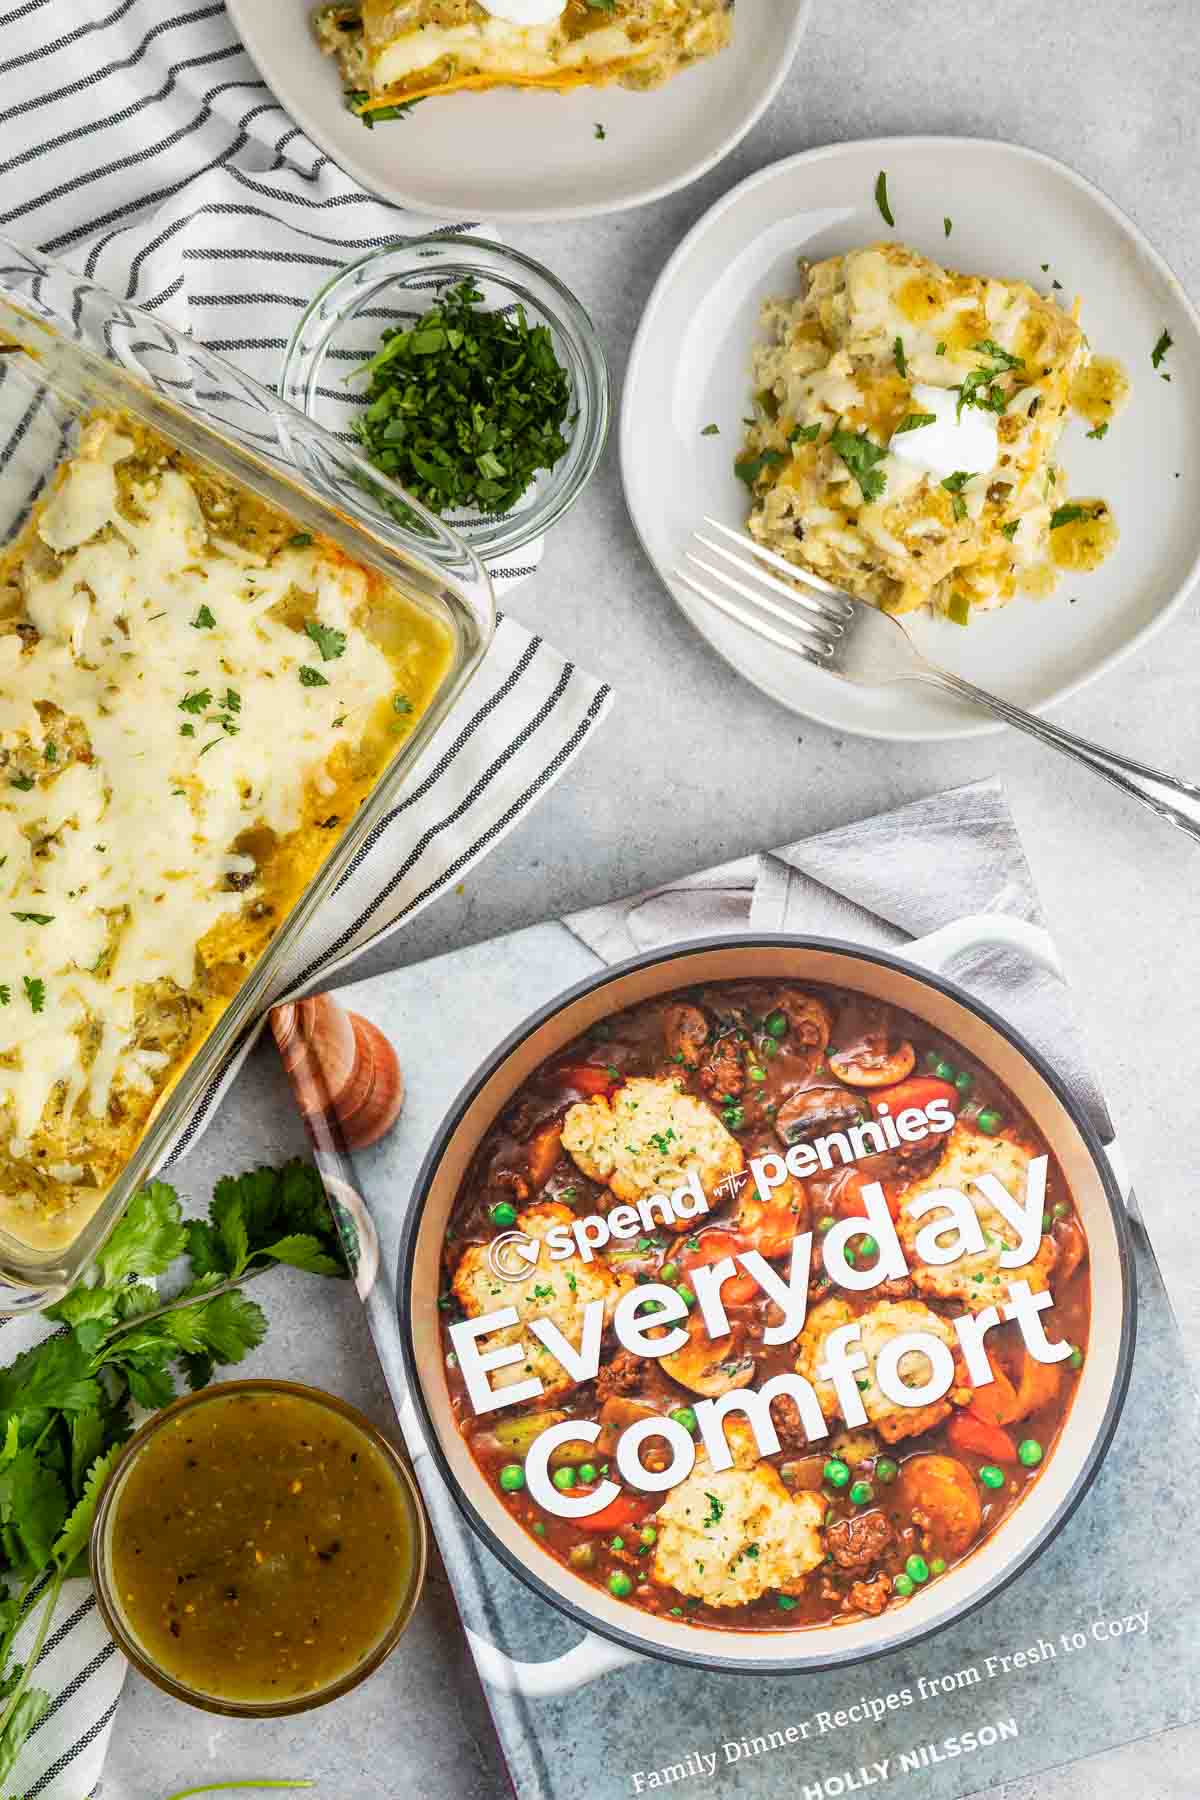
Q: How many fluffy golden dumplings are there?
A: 5